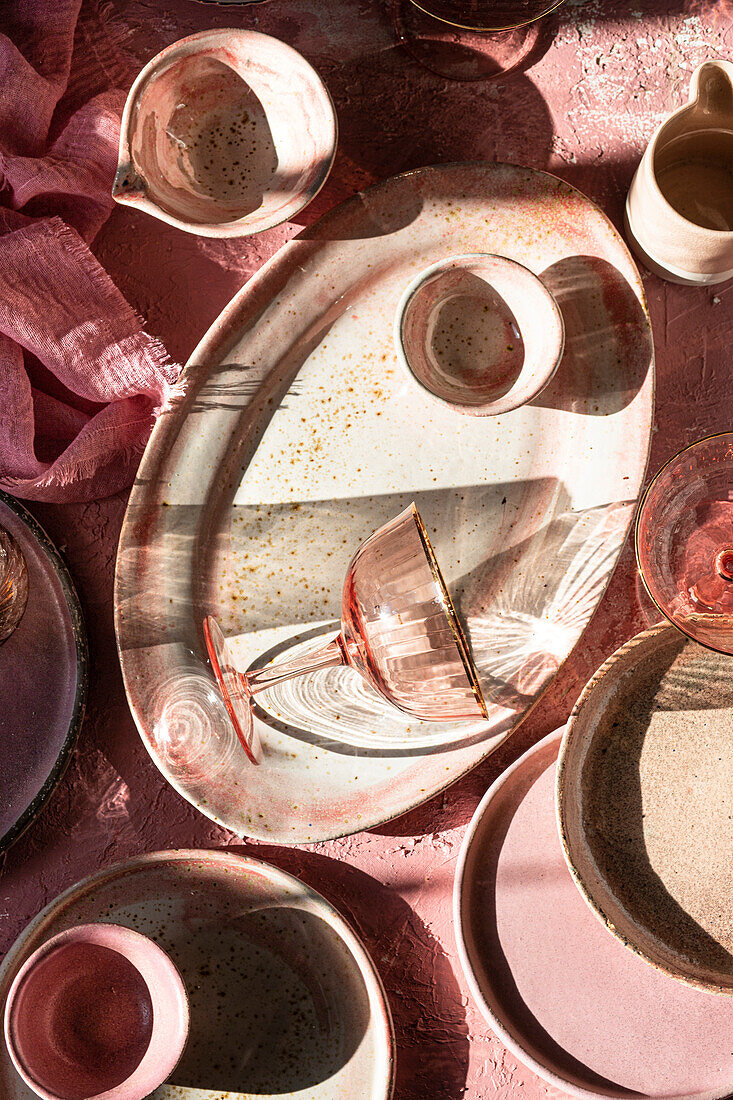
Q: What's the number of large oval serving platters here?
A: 1